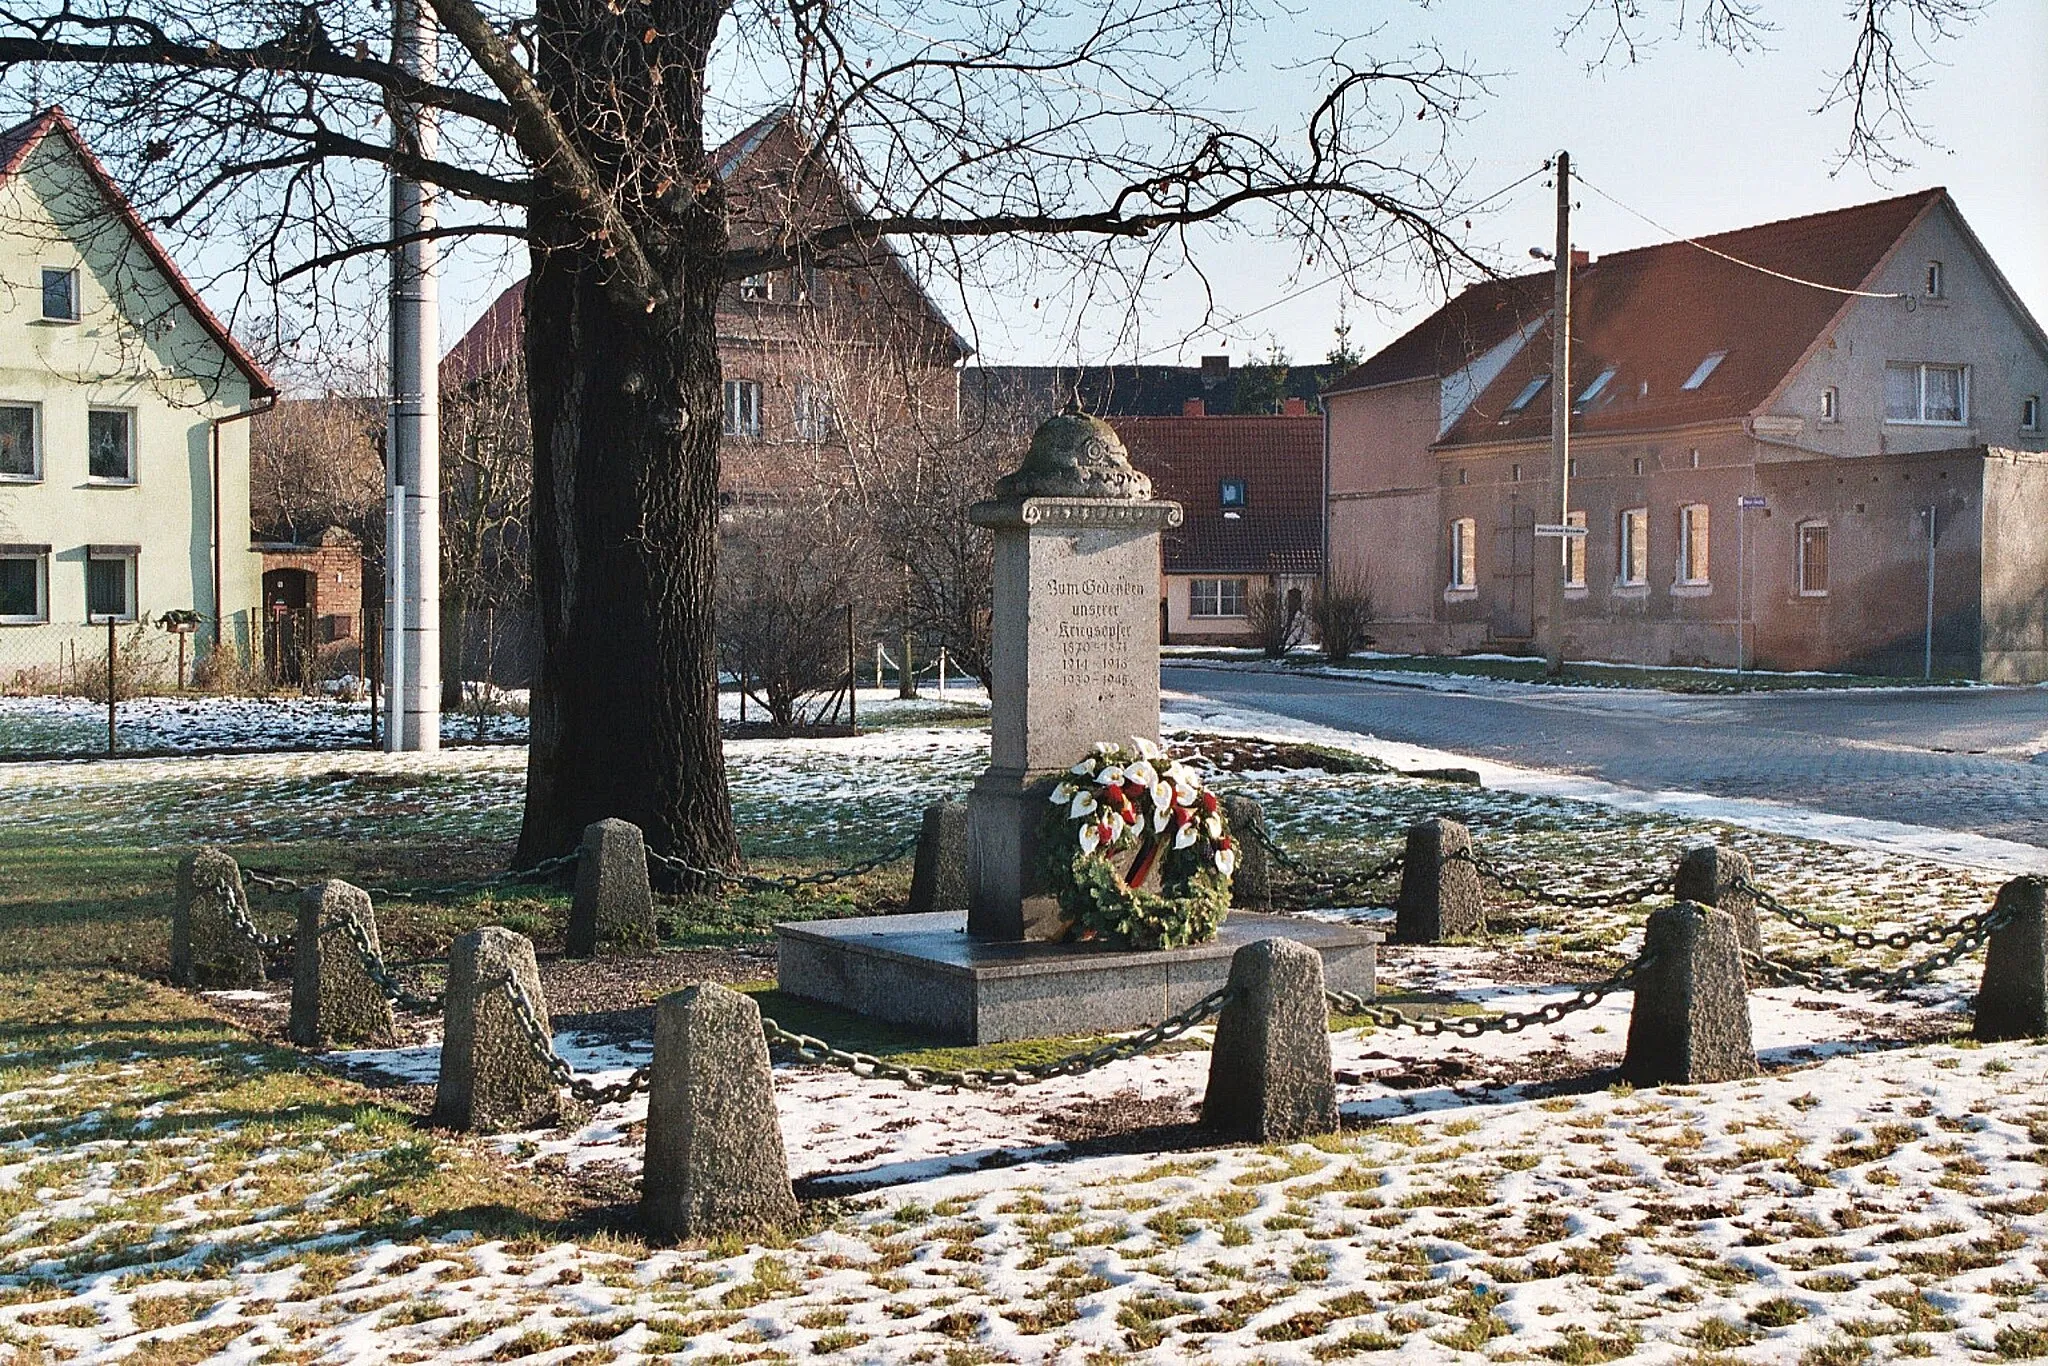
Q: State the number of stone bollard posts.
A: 12